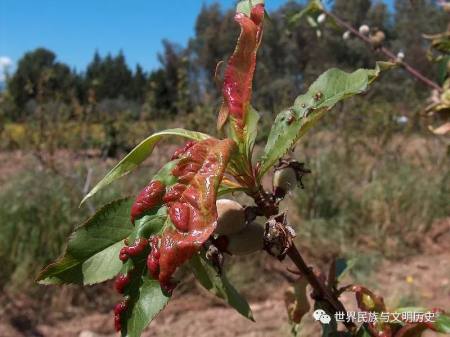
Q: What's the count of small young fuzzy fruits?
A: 3